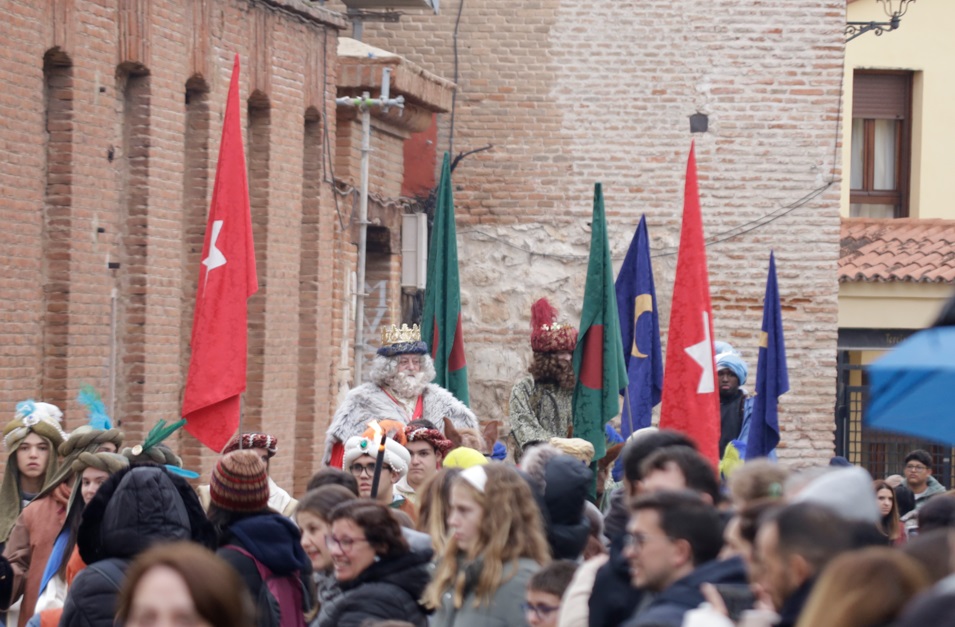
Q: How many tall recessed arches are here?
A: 5